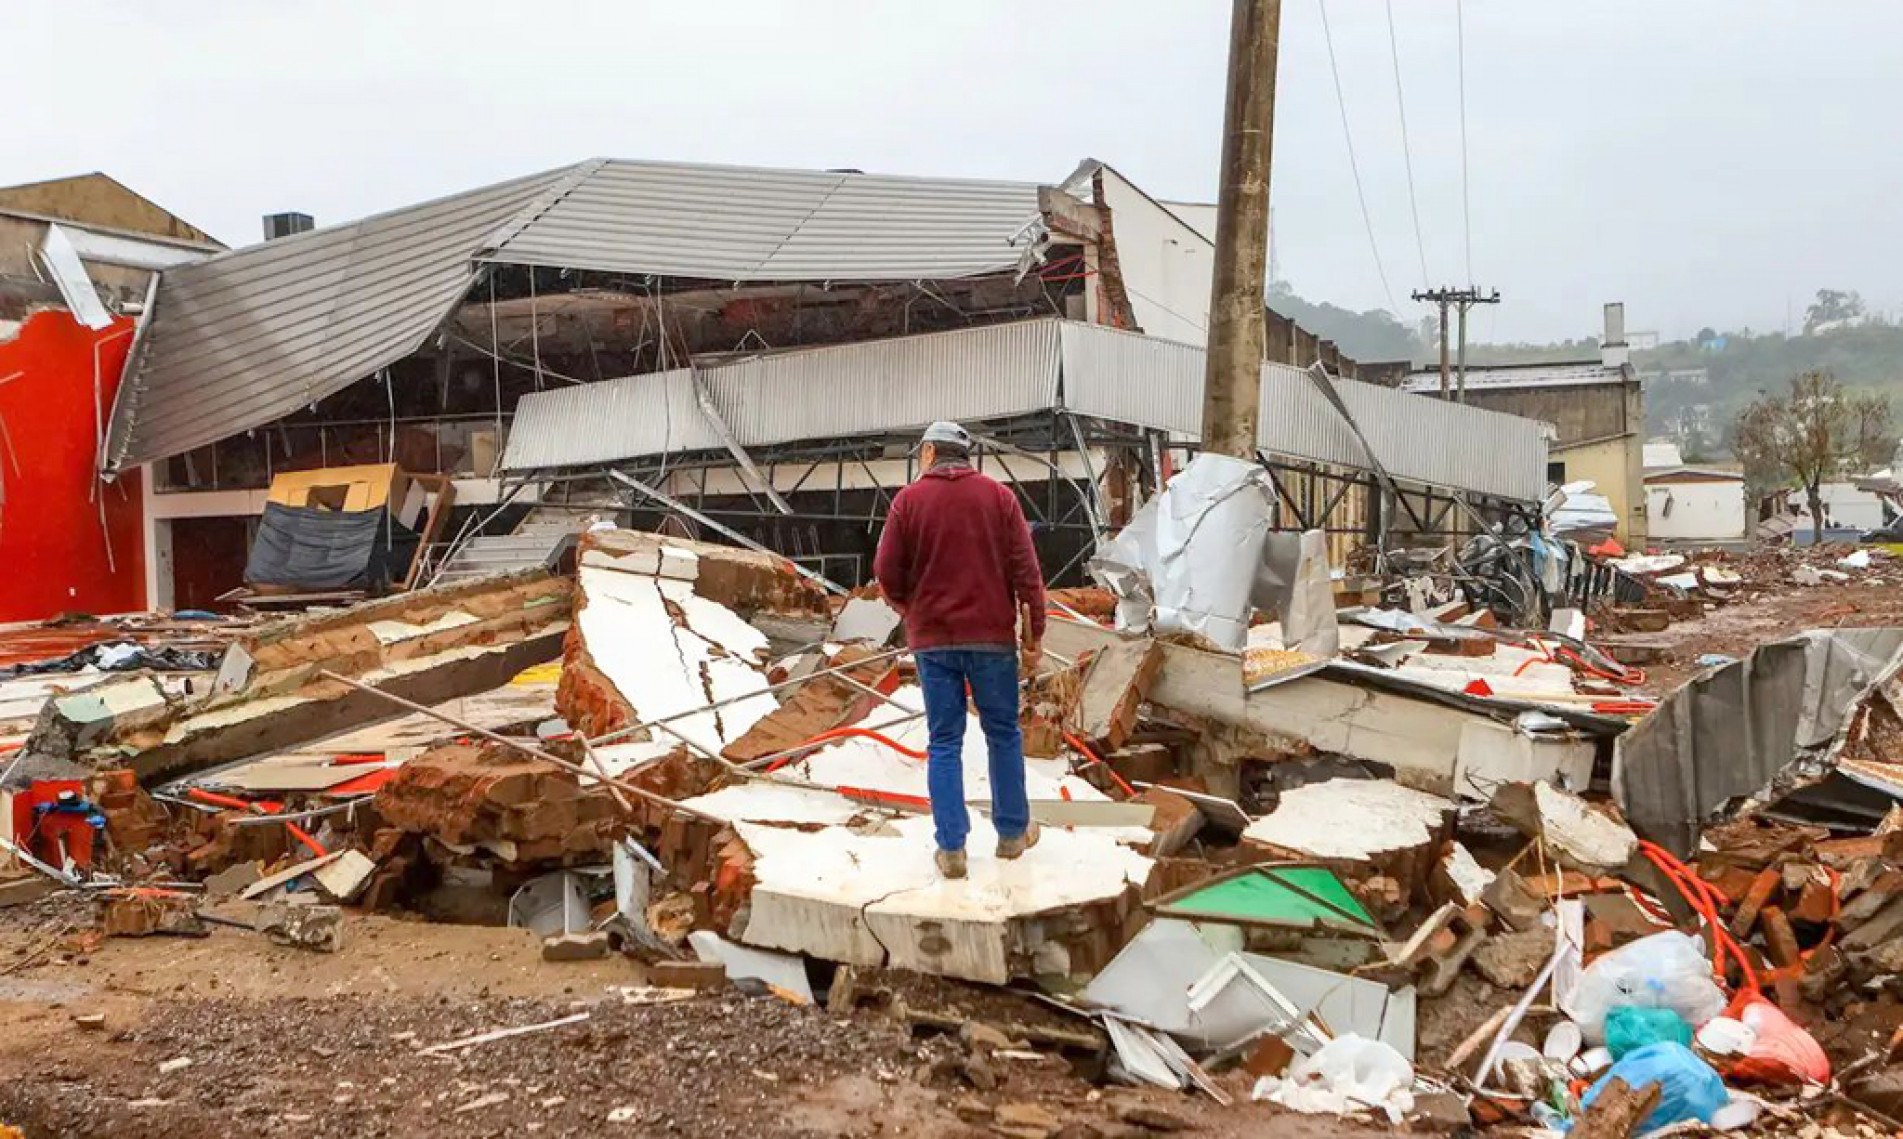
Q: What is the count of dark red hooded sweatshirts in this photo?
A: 1